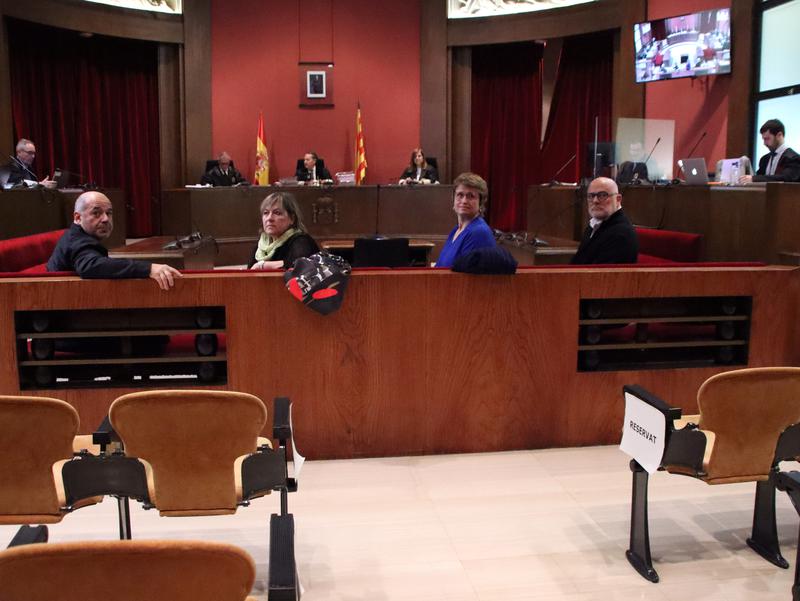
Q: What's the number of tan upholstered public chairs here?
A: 4